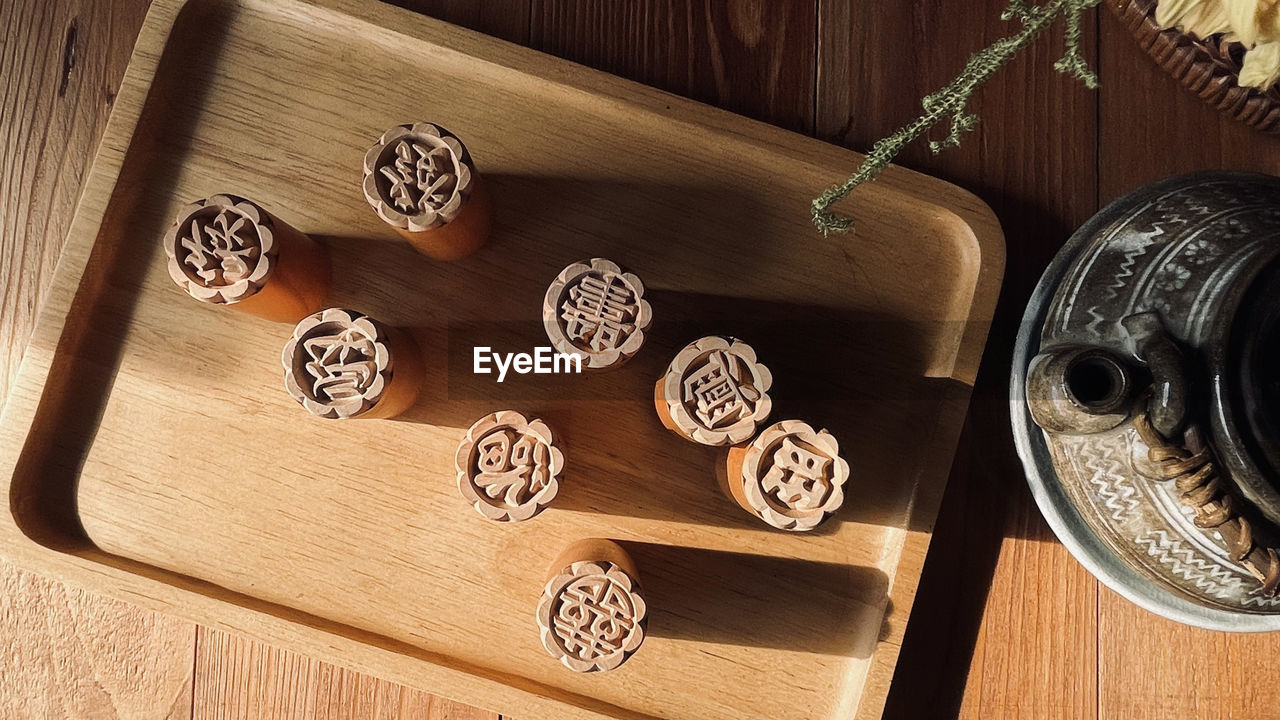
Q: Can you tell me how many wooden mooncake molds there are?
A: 8